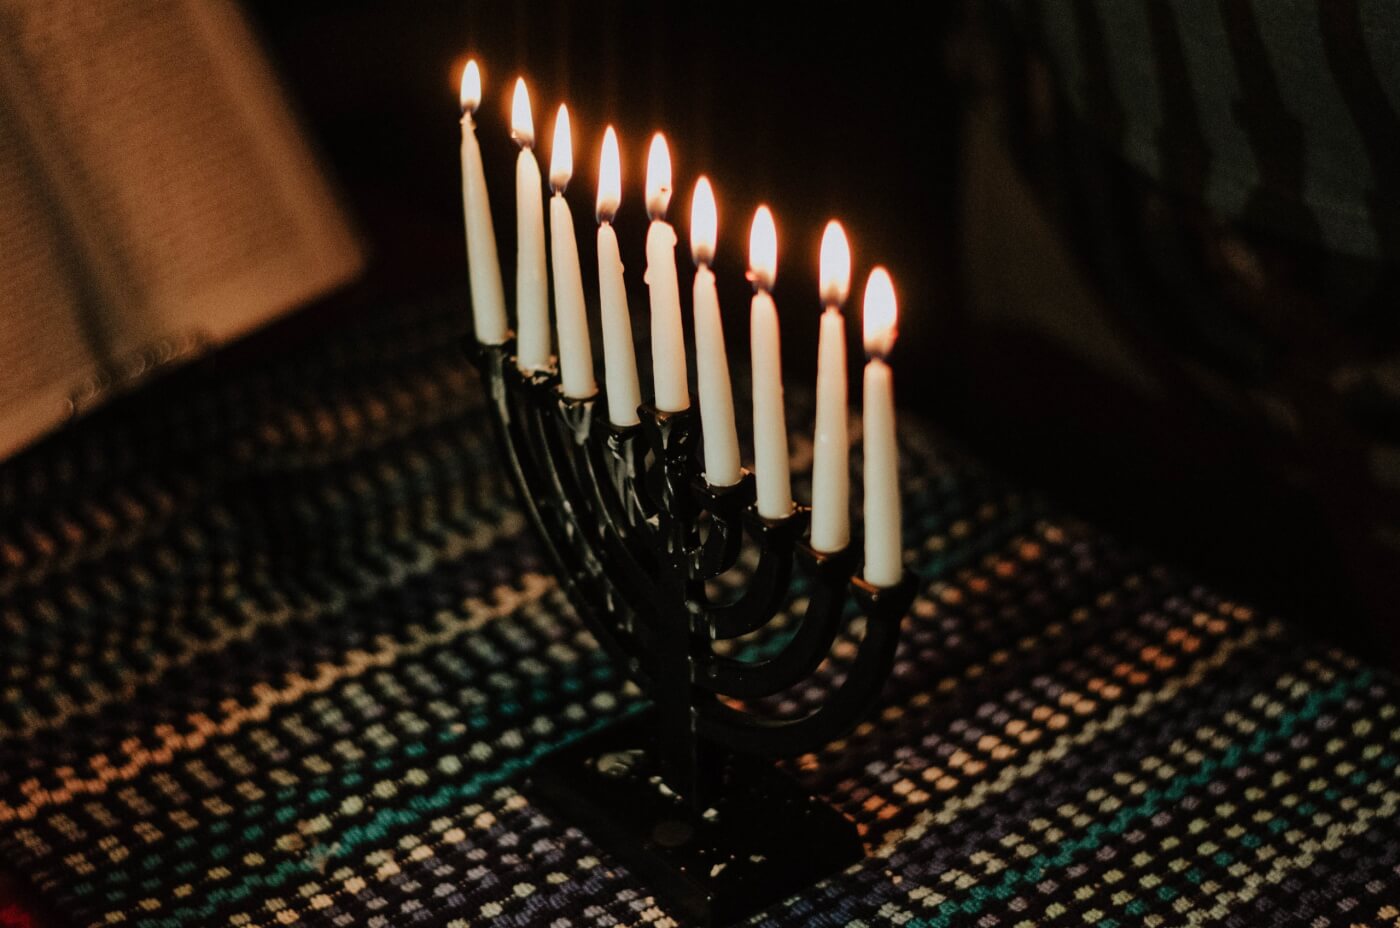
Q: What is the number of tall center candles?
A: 1